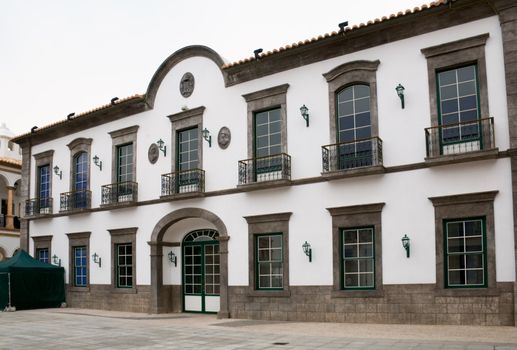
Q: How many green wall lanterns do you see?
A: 11